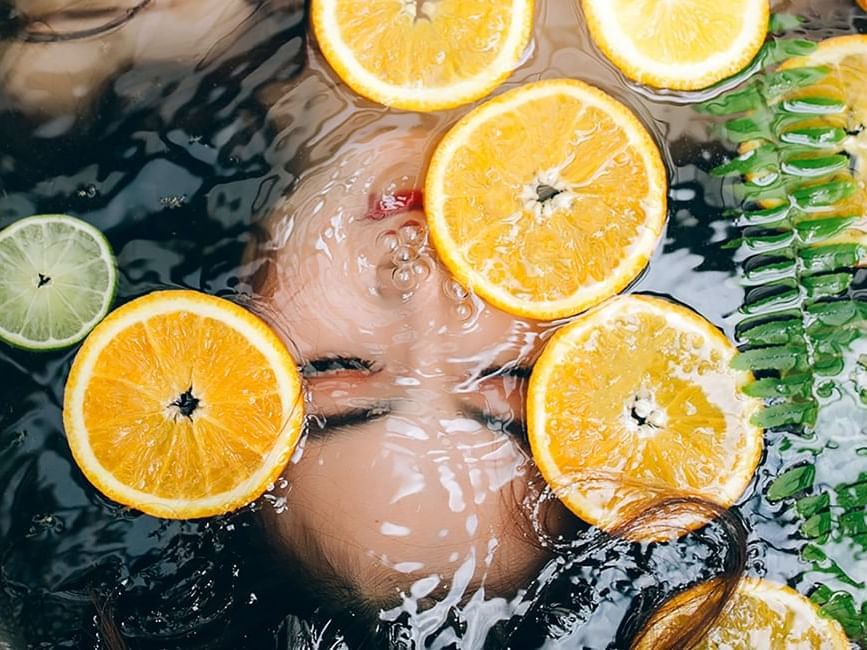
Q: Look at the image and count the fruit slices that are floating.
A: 8